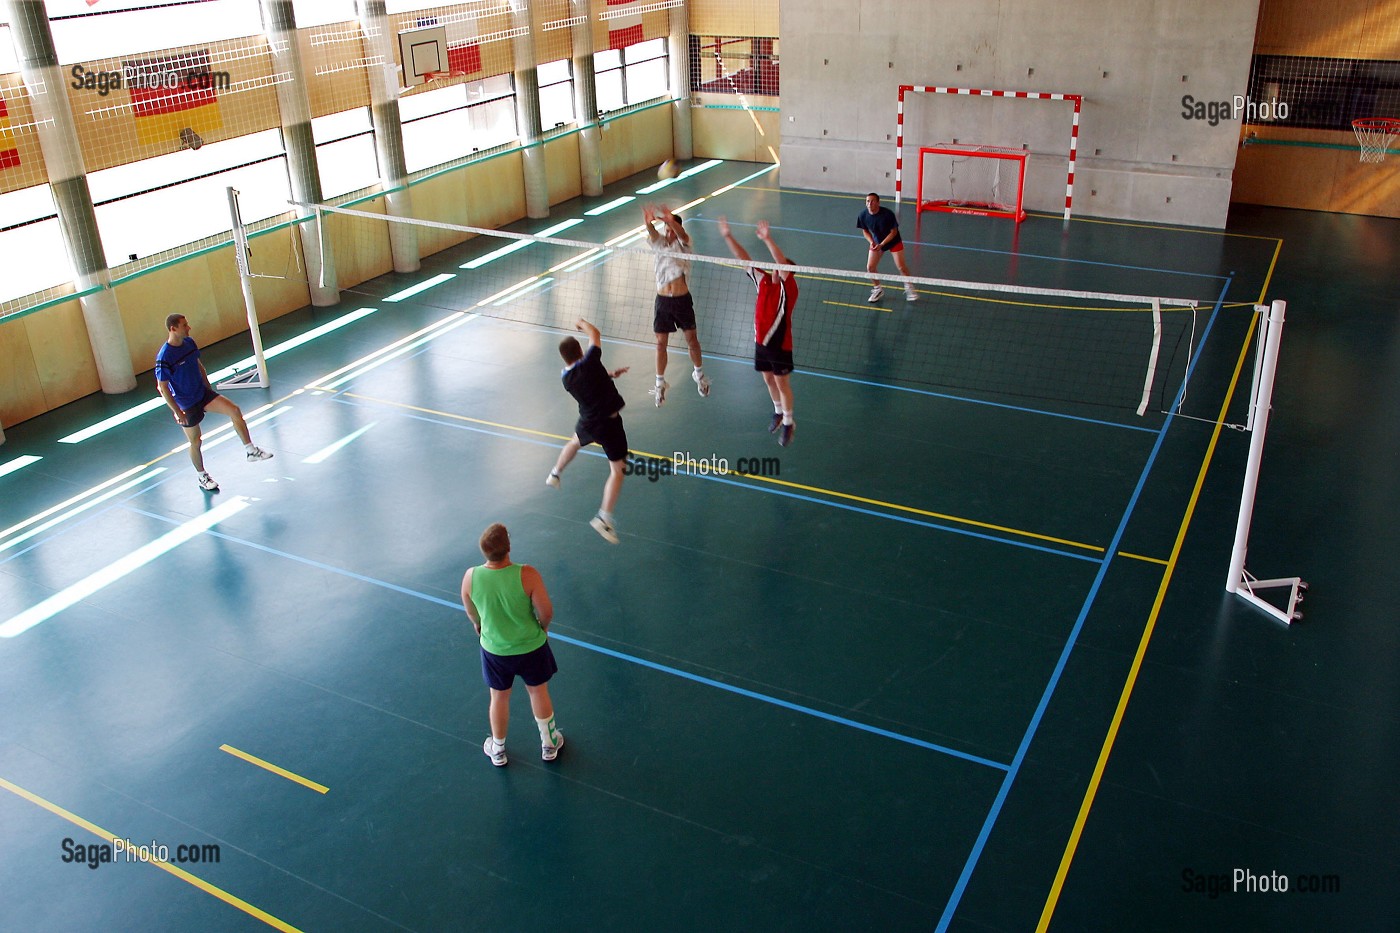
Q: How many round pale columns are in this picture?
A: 6